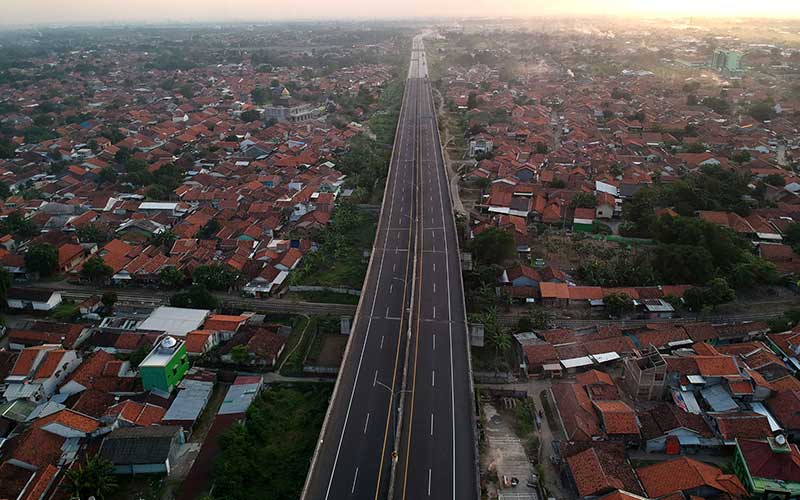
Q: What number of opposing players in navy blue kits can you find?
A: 0